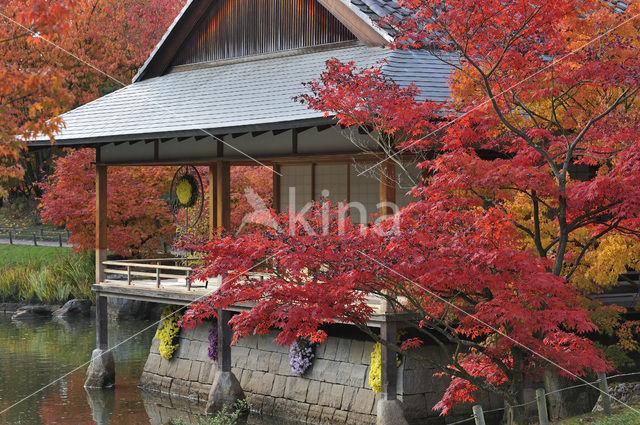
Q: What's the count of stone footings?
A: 3